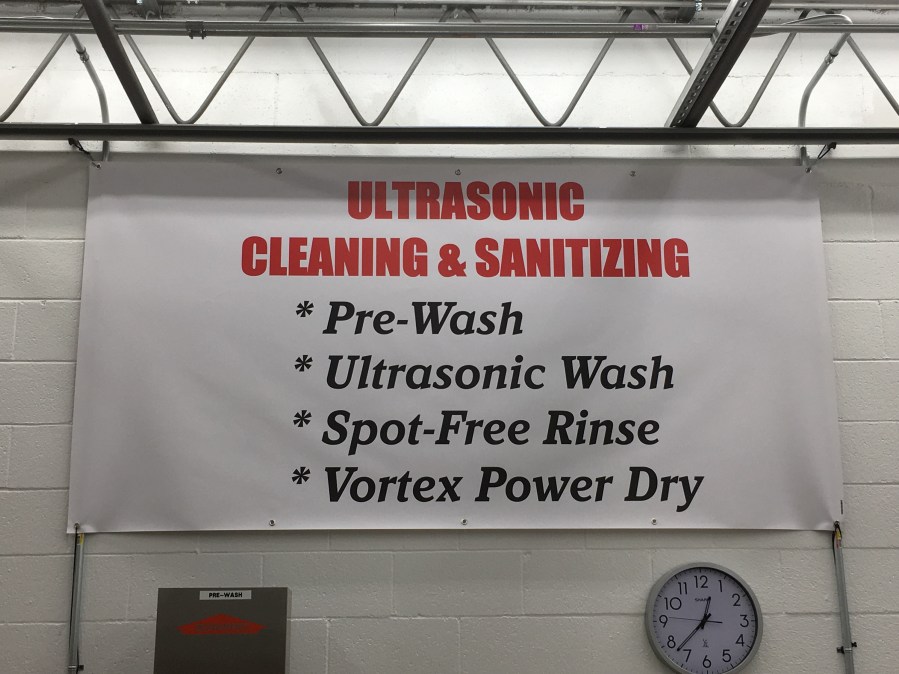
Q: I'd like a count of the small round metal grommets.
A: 10